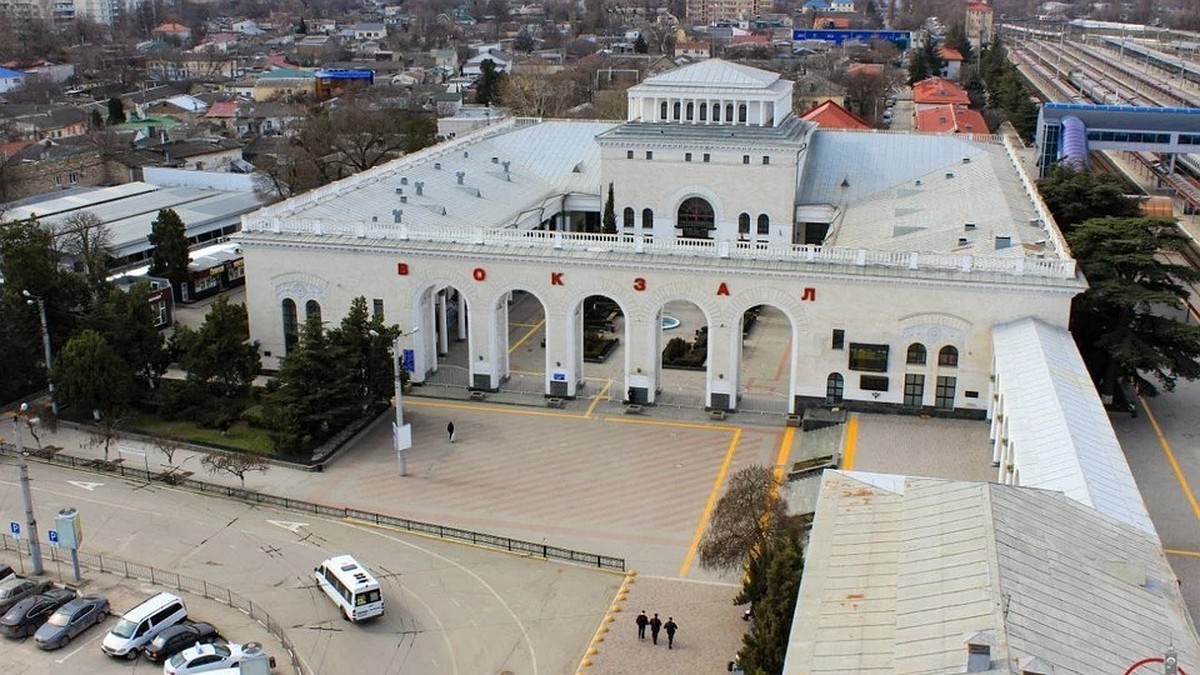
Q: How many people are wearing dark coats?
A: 4